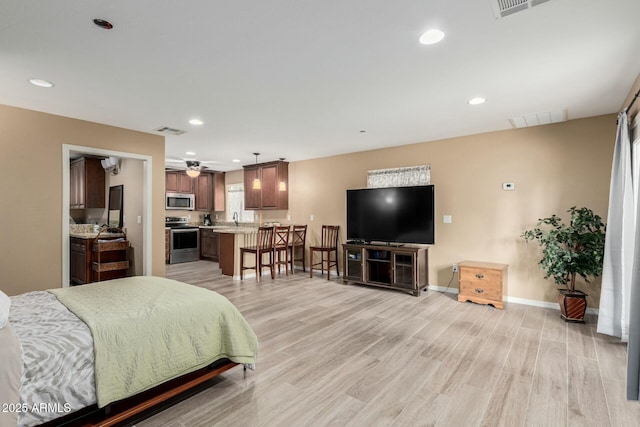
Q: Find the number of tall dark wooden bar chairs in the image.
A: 4